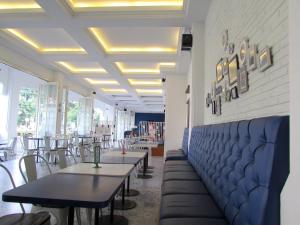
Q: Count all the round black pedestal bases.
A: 6